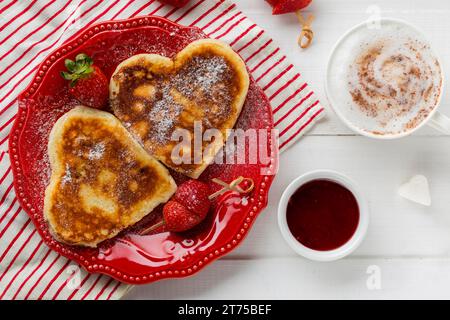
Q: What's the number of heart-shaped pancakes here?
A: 2